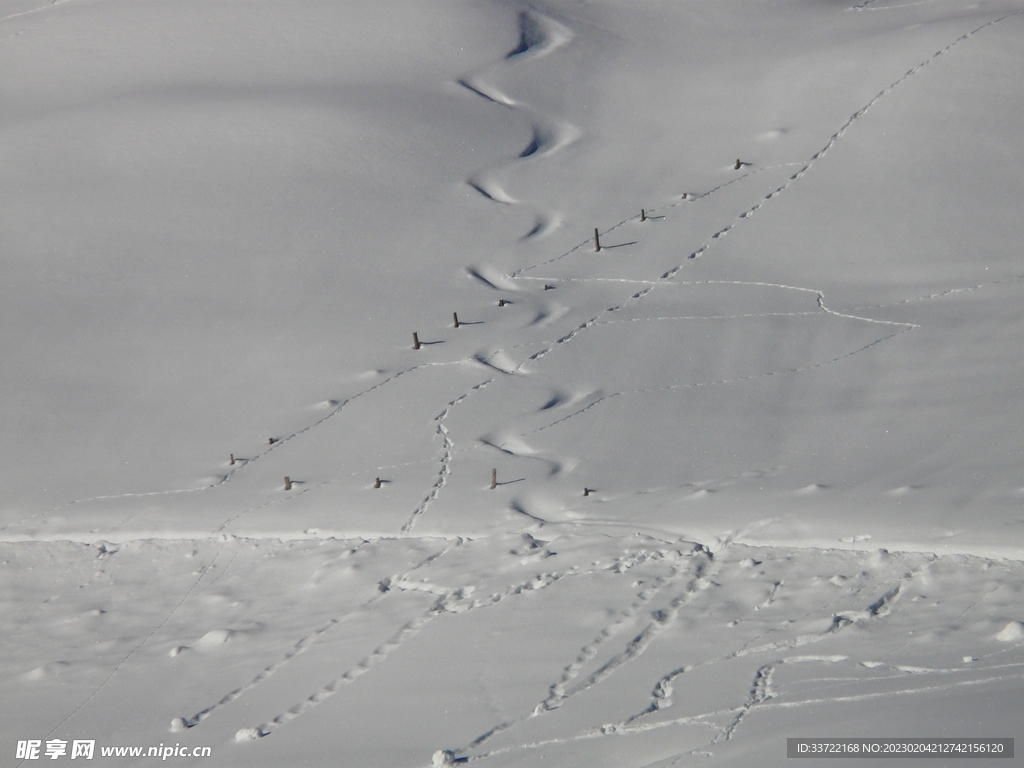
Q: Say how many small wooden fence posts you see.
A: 14